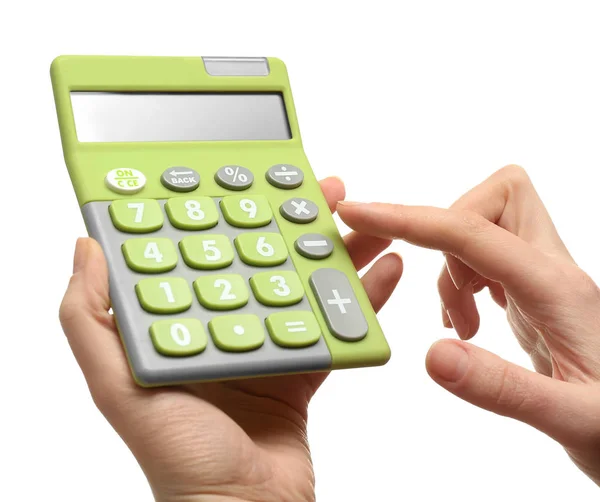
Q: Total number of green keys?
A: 12